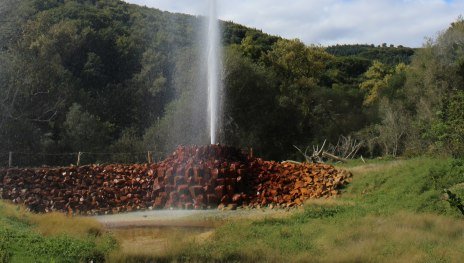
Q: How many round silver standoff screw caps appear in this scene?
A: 0